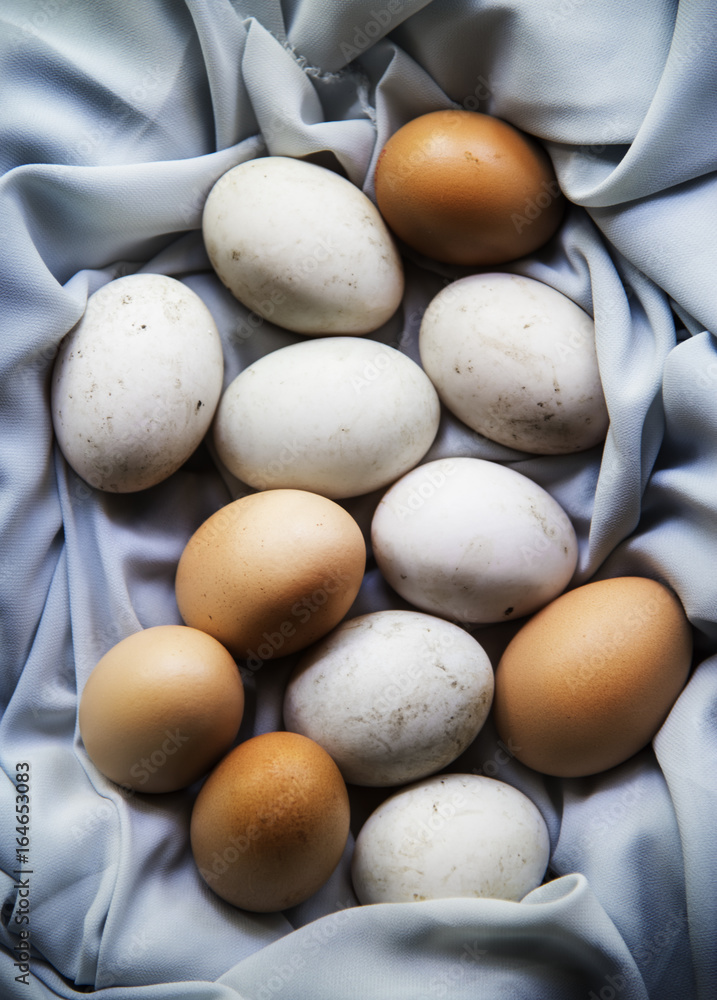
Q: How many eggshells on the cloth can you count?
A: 12